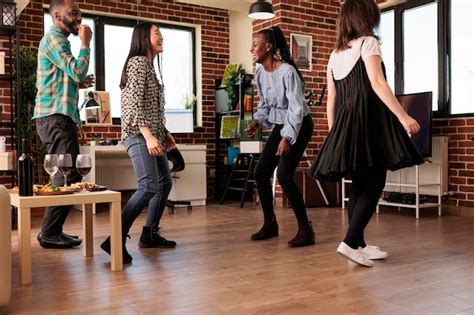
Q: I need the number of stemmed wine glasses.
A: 3